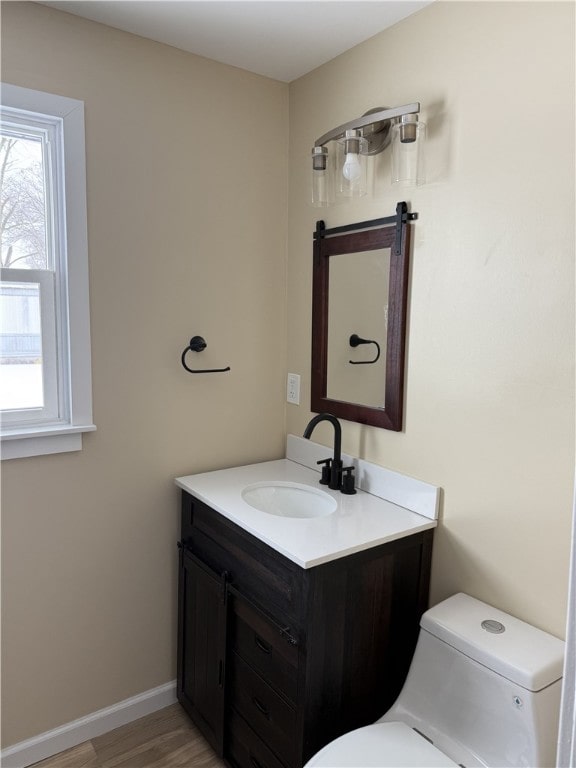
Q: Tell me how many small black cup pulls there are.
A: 3